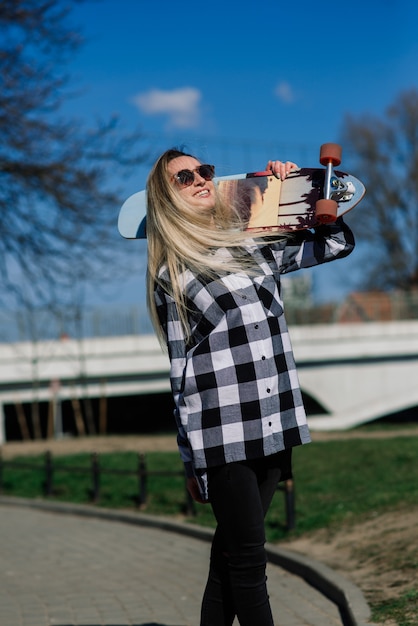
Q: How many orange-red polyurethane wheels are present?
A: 2